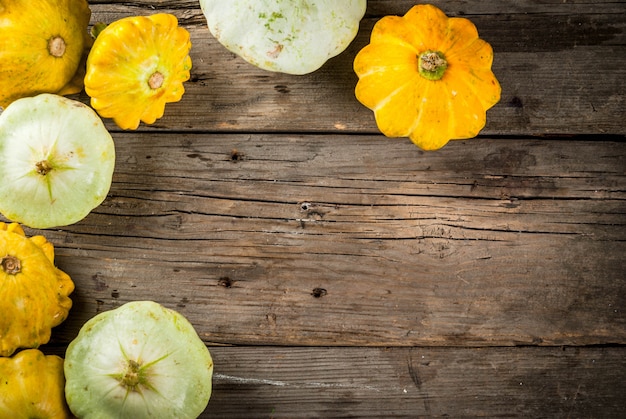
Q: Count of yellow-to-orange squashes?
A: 5